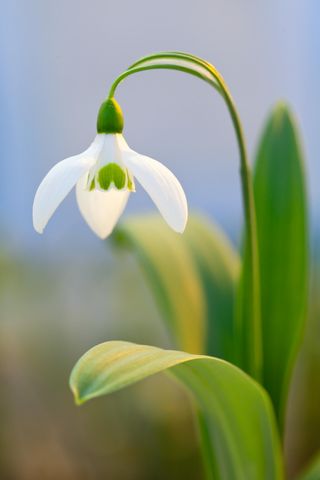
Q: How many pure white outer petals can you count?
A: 3